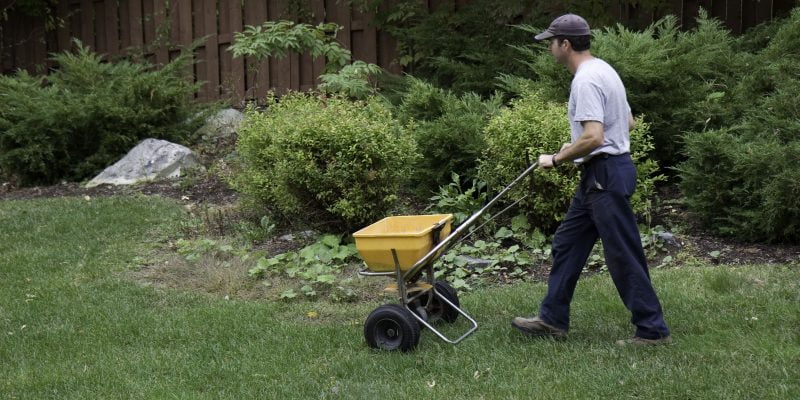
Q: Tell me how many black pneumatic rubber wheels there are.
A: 2